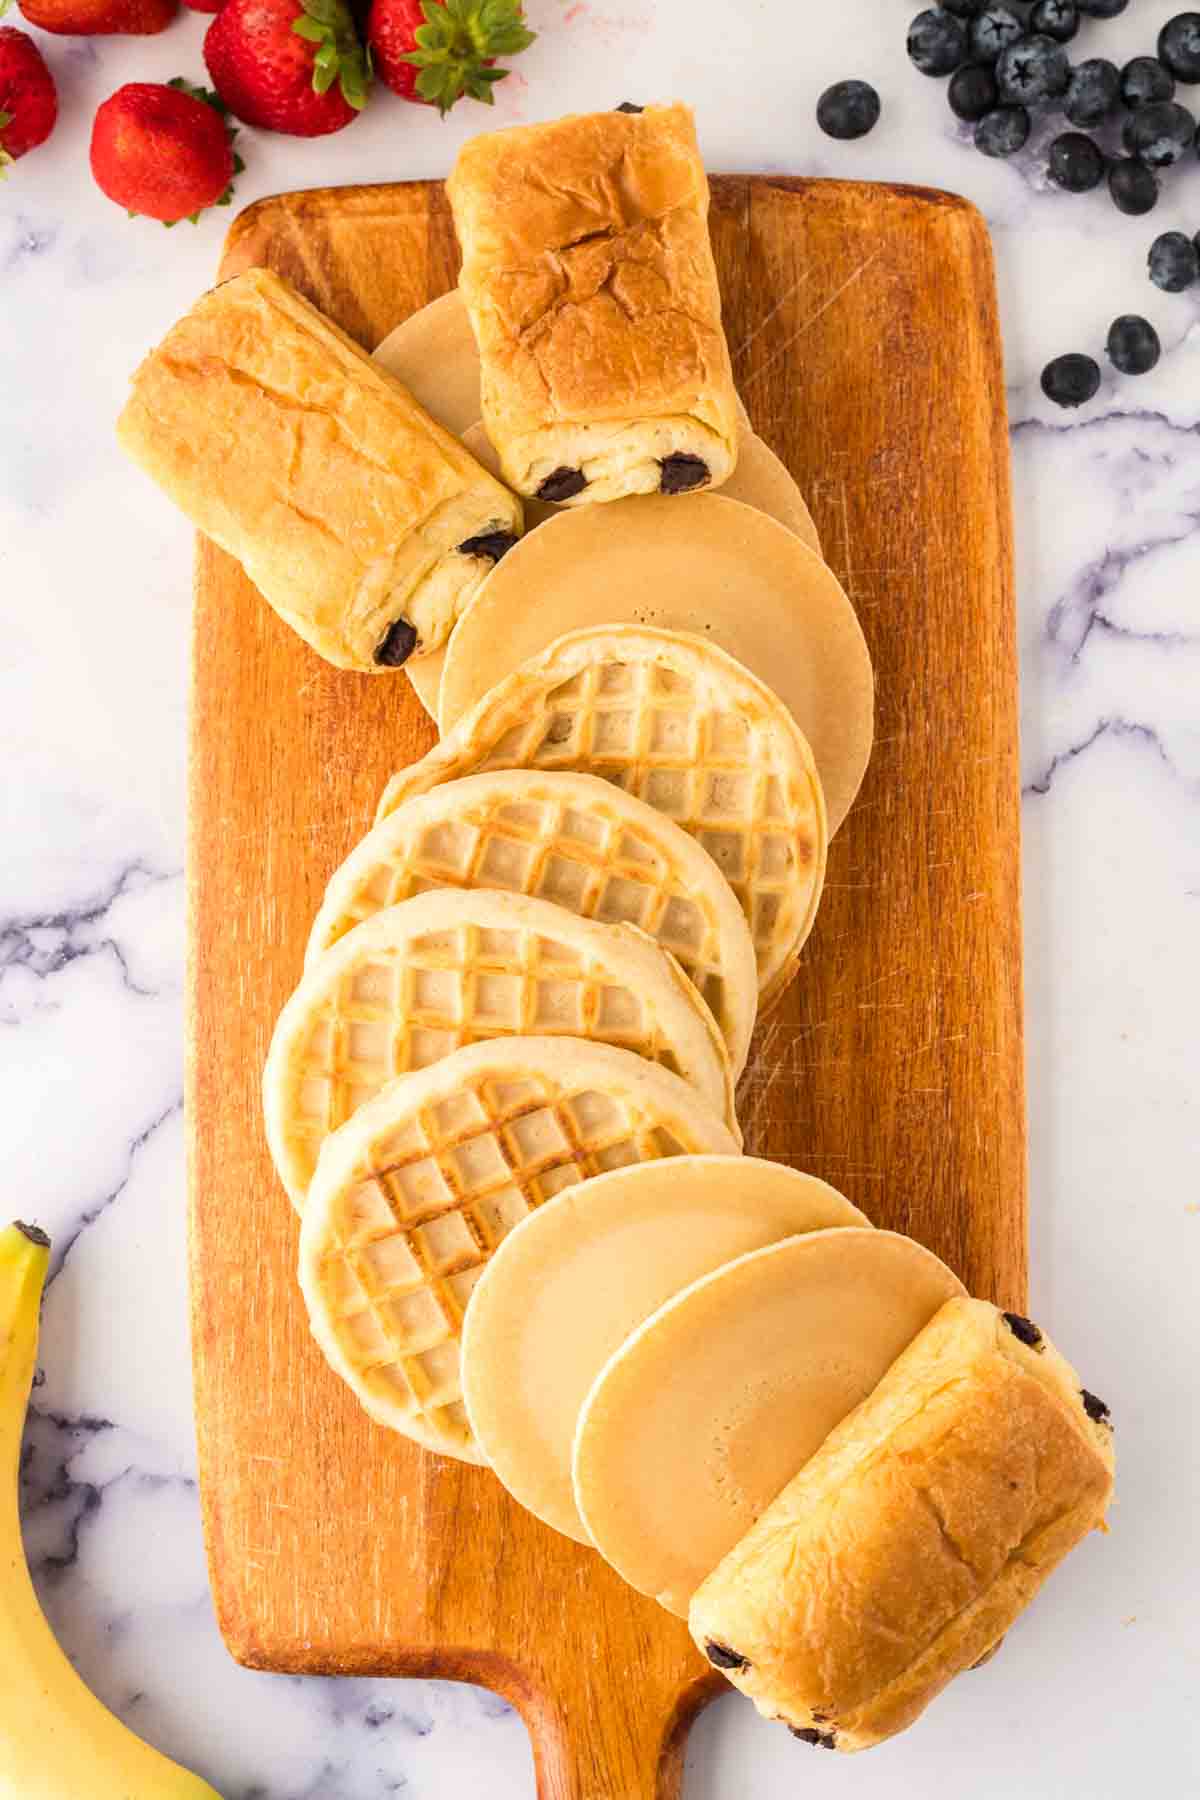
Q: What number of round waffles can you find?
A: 4